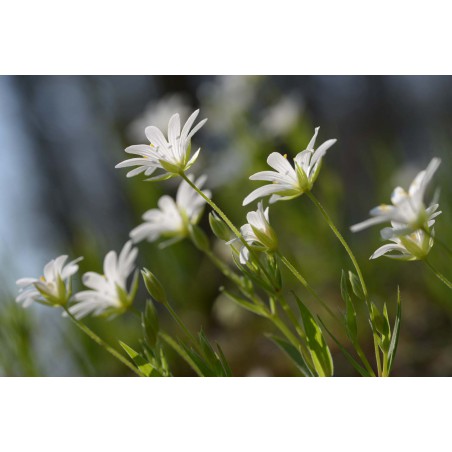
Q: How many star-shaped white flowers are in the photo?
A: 8